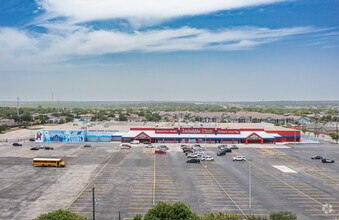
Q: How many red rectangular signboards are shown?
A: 3